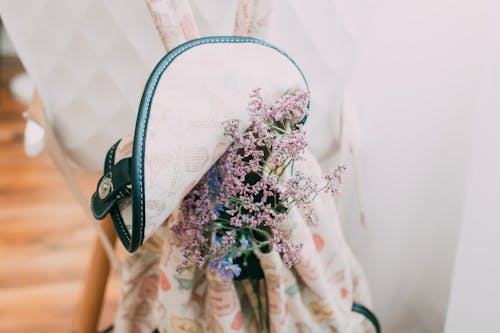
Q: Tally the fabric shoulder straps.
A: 2